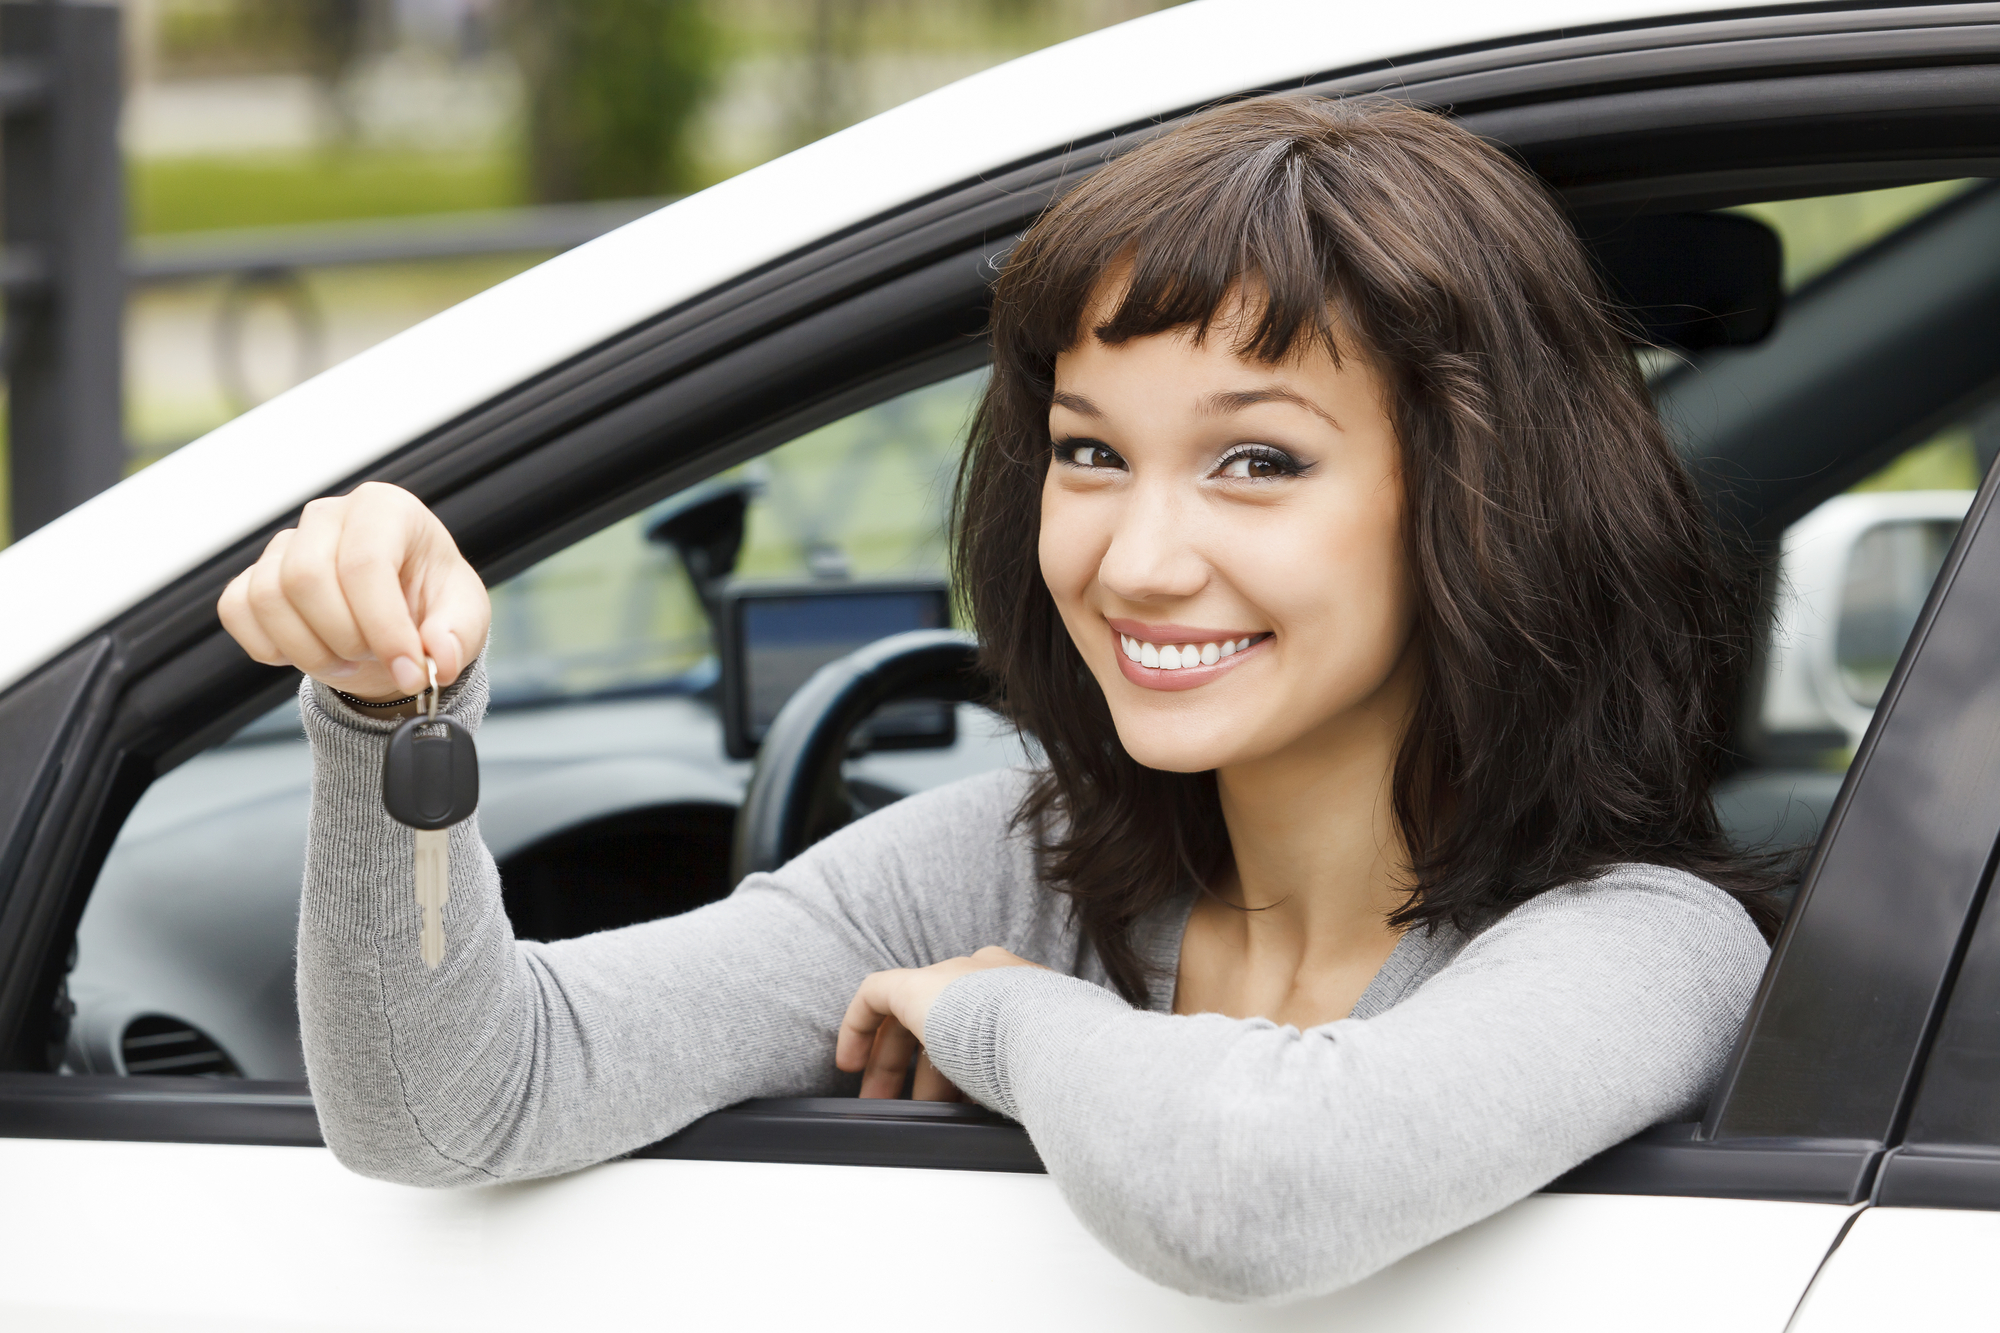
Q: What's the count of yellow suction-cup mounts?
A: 0